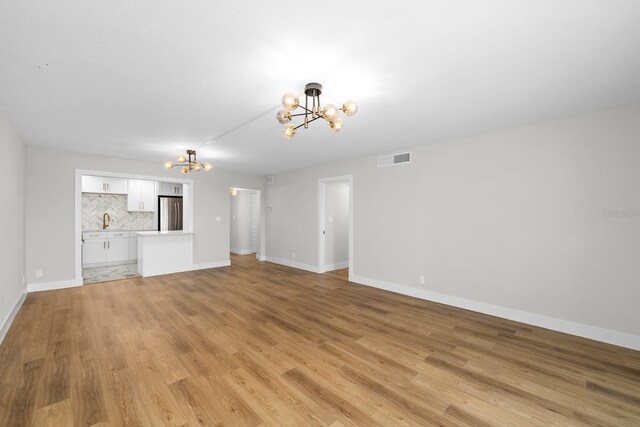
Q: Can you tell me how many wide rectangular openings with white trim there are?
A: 1